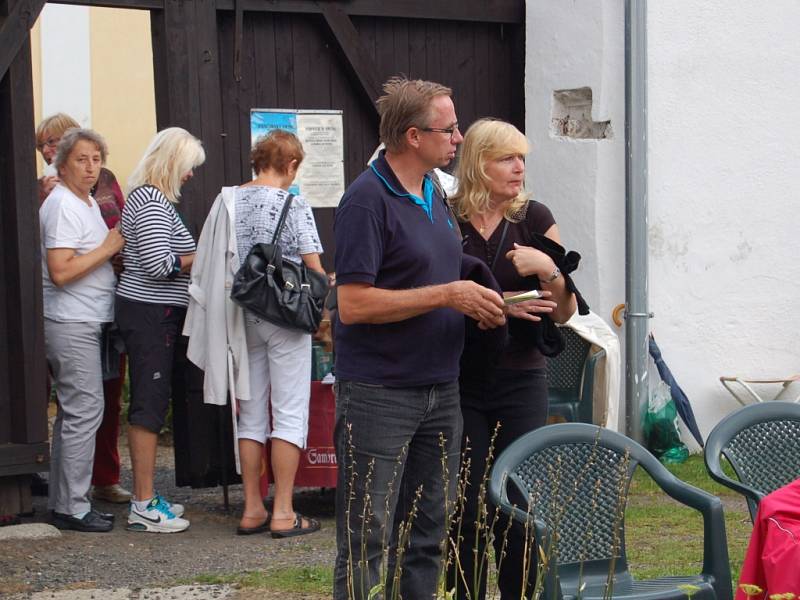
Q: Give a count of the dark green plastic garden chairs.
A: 3